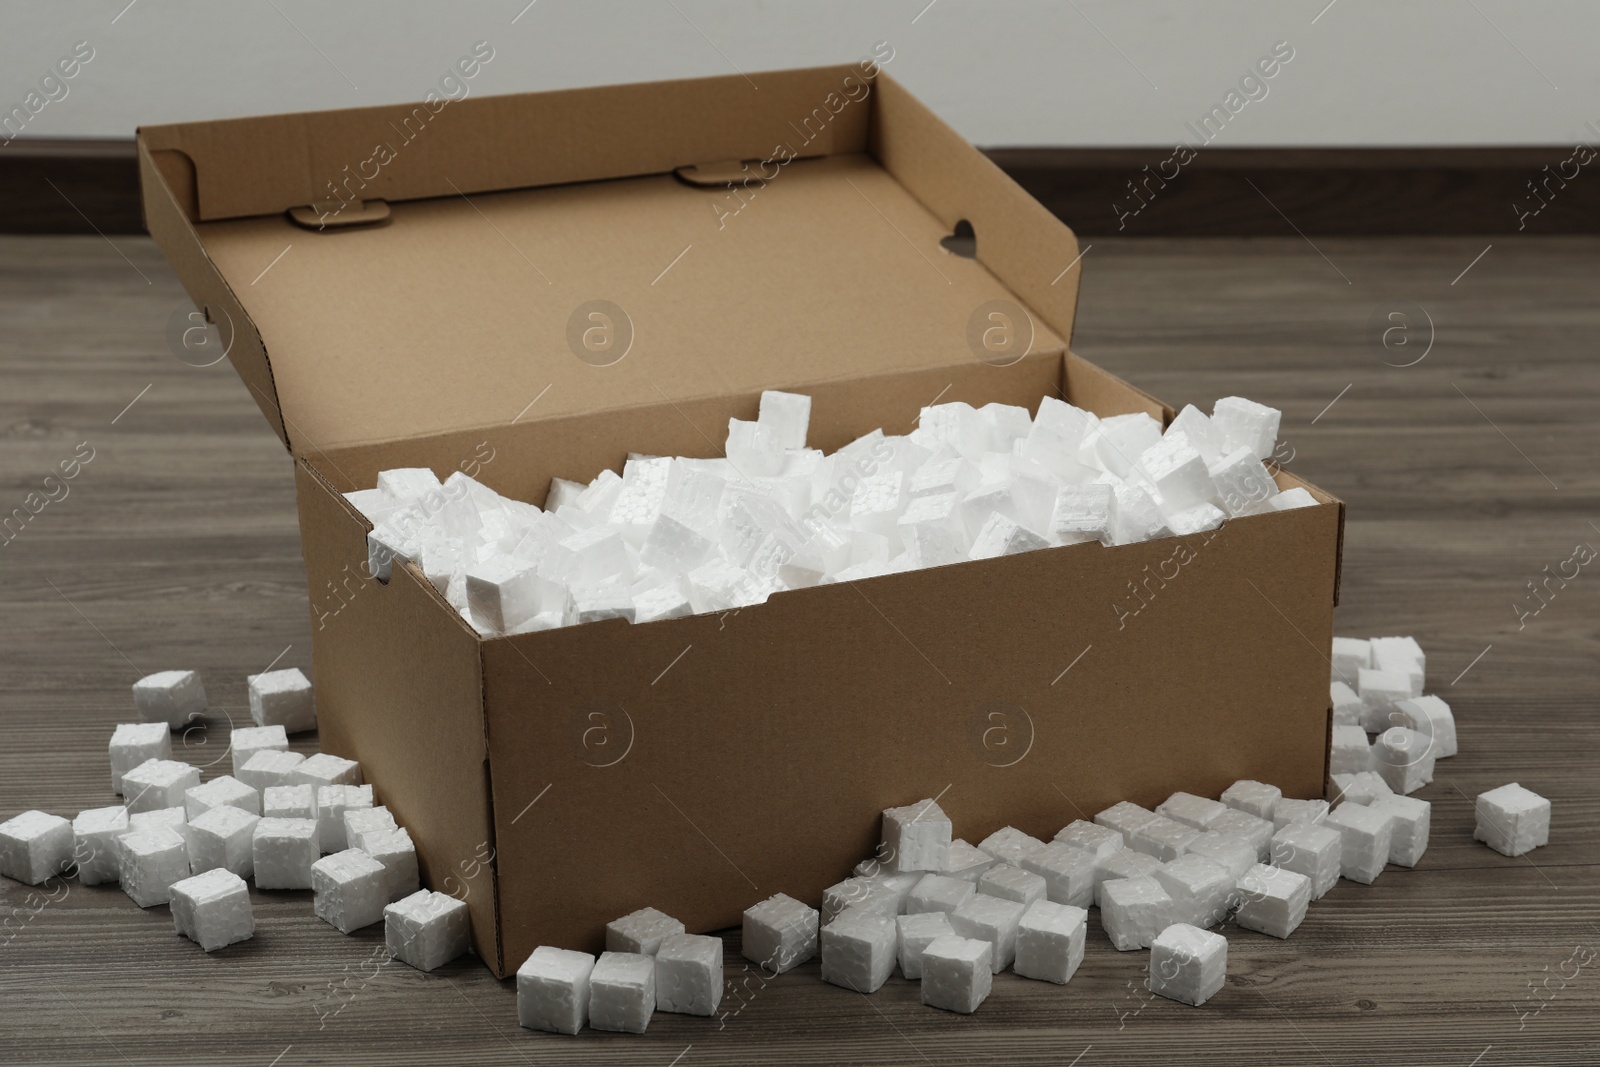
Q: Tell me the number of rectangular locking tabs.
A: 2